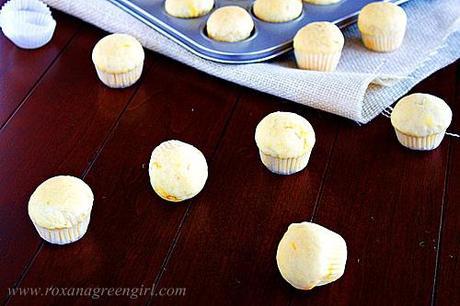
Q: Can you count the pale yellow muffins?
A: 12